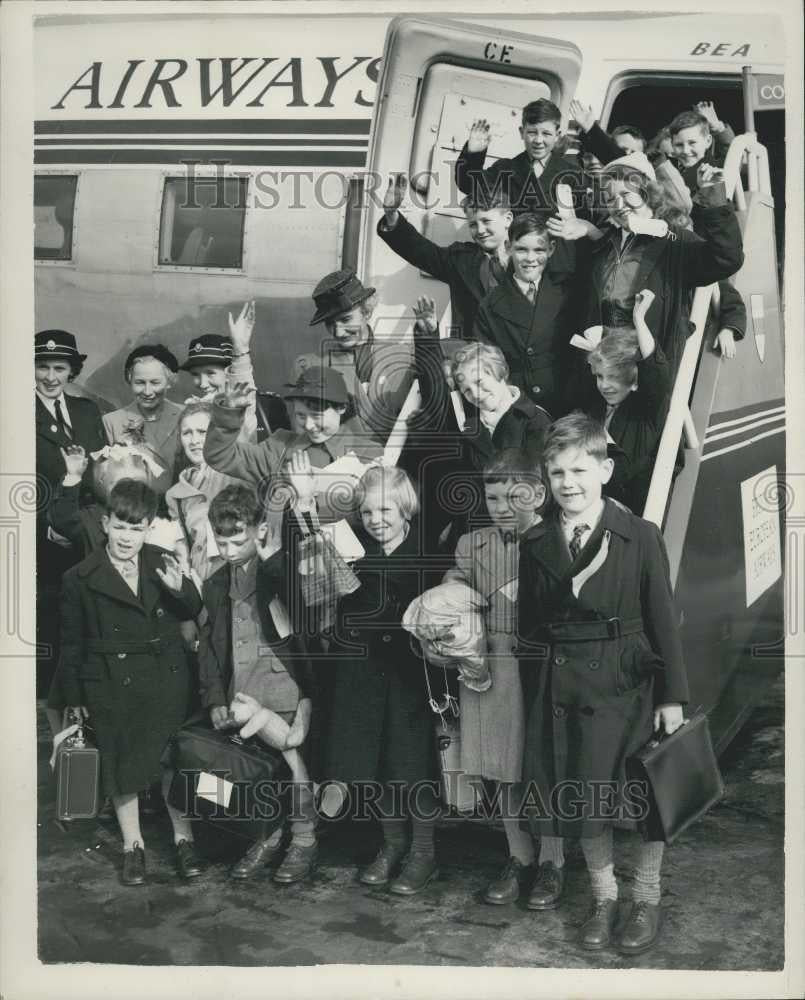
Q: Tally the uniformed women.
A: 2